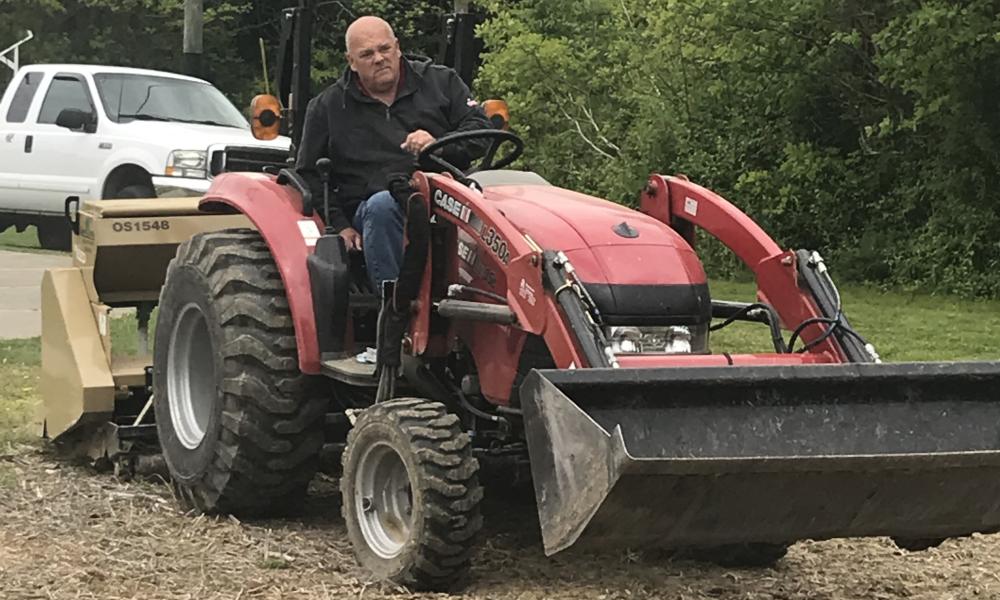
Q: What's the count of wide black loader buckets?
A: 1